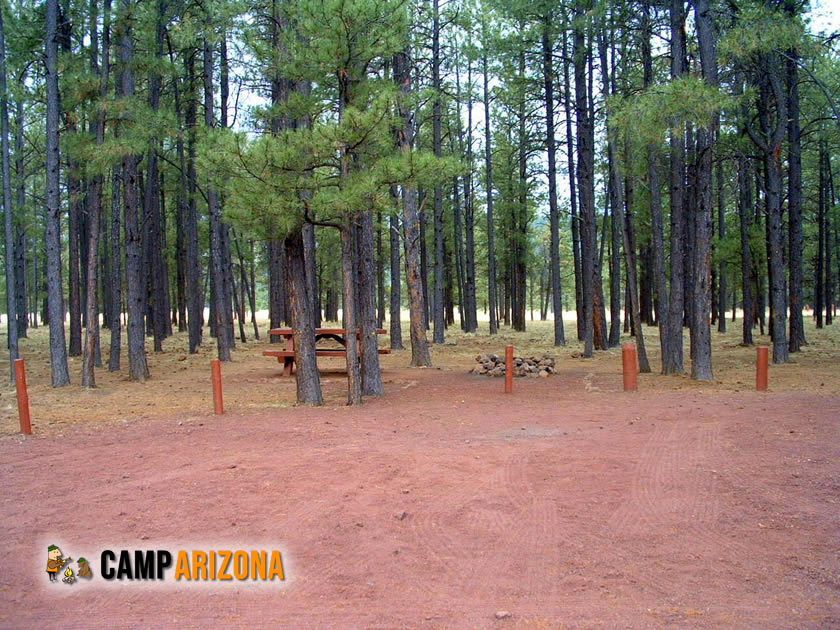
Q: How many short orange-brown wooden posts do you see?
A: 5